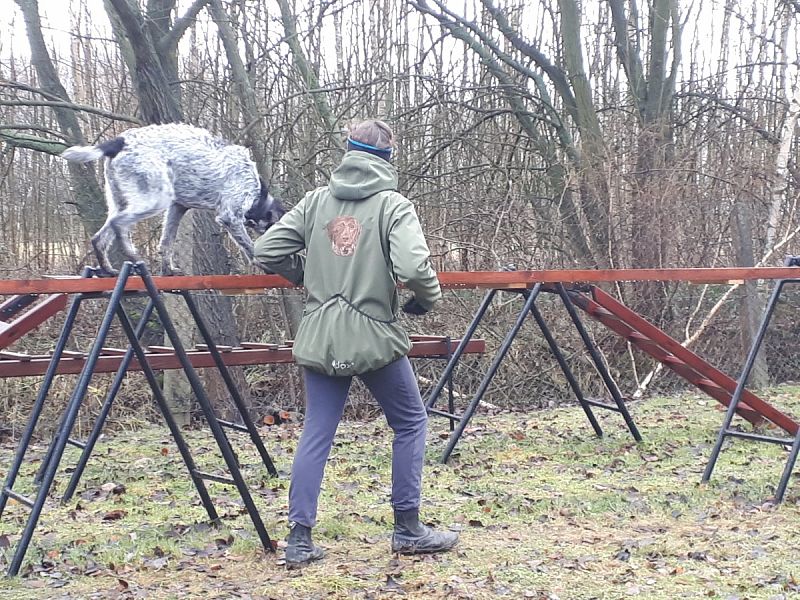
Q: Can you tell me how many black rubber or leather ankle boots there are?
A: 2